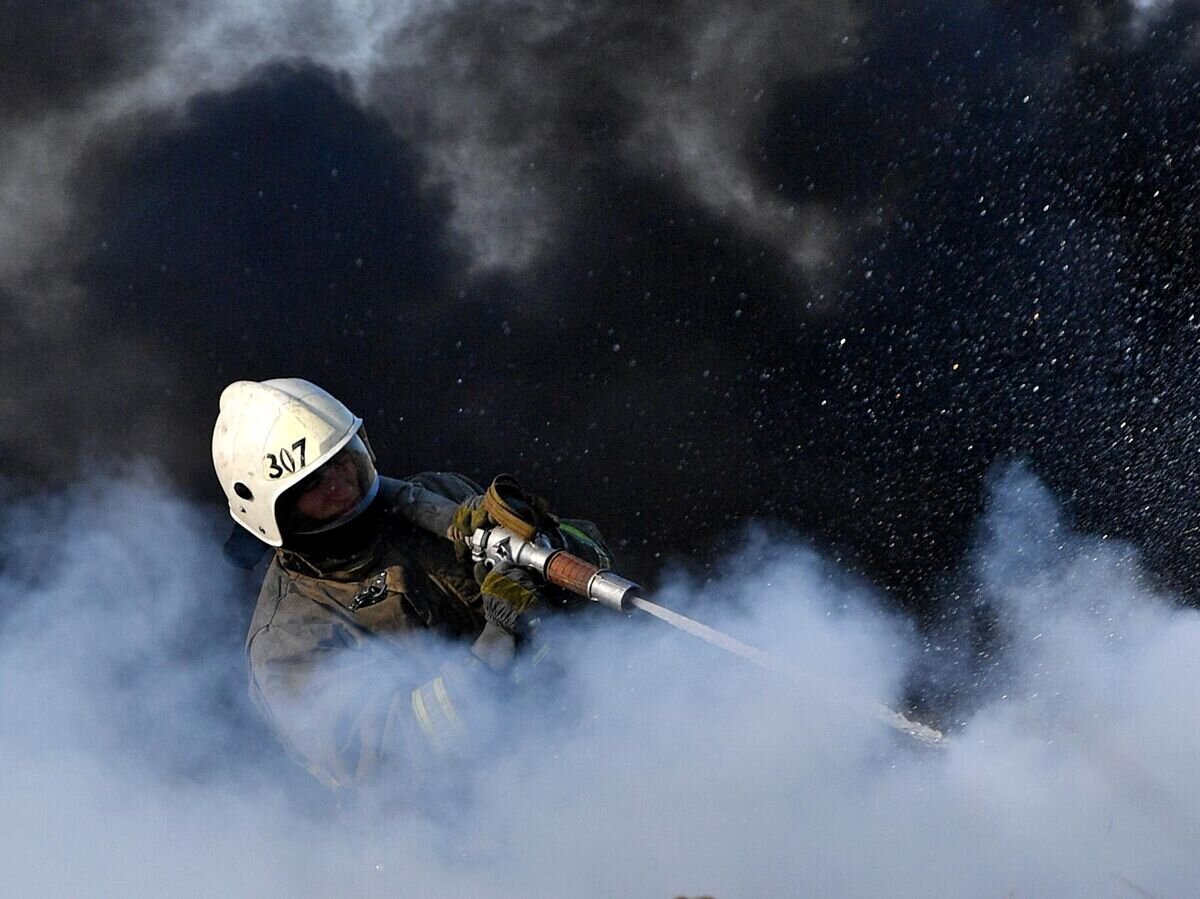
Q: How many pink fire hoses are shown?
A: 0